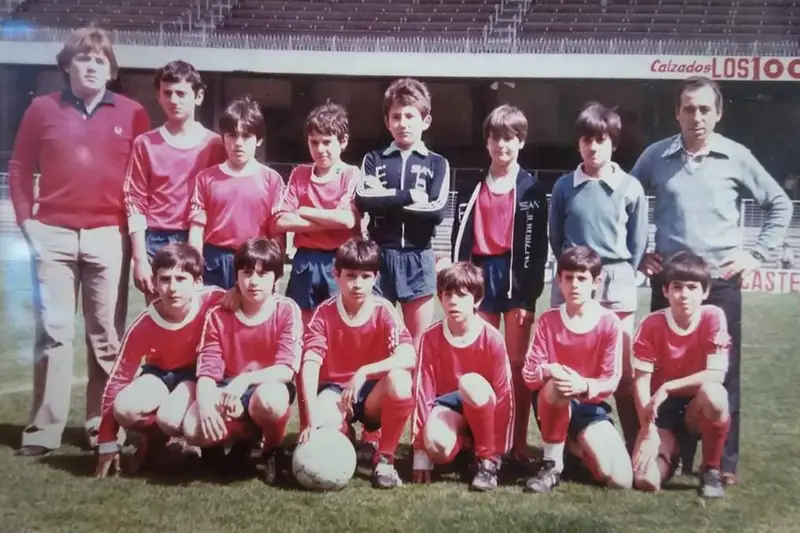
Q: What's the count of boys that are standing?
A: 6